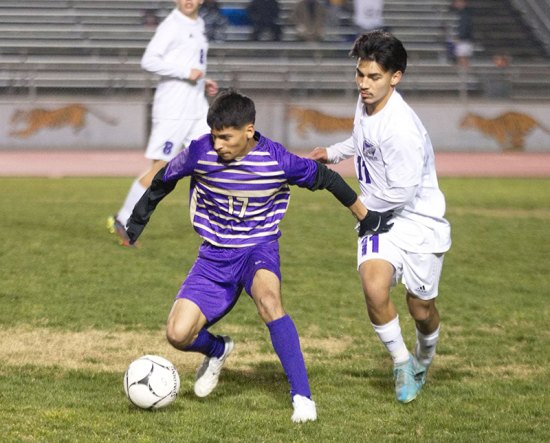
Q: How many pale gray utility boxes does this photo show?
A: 0